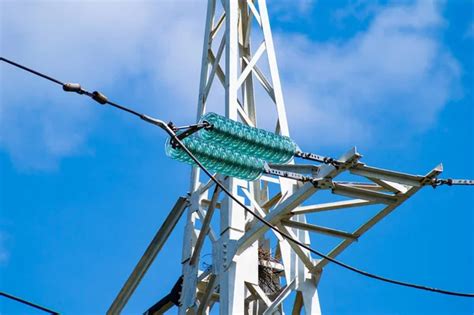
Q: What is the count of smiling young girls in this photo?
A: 0